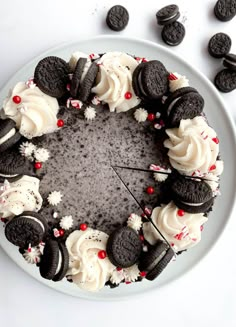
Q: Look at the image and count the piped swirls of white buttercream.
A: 6